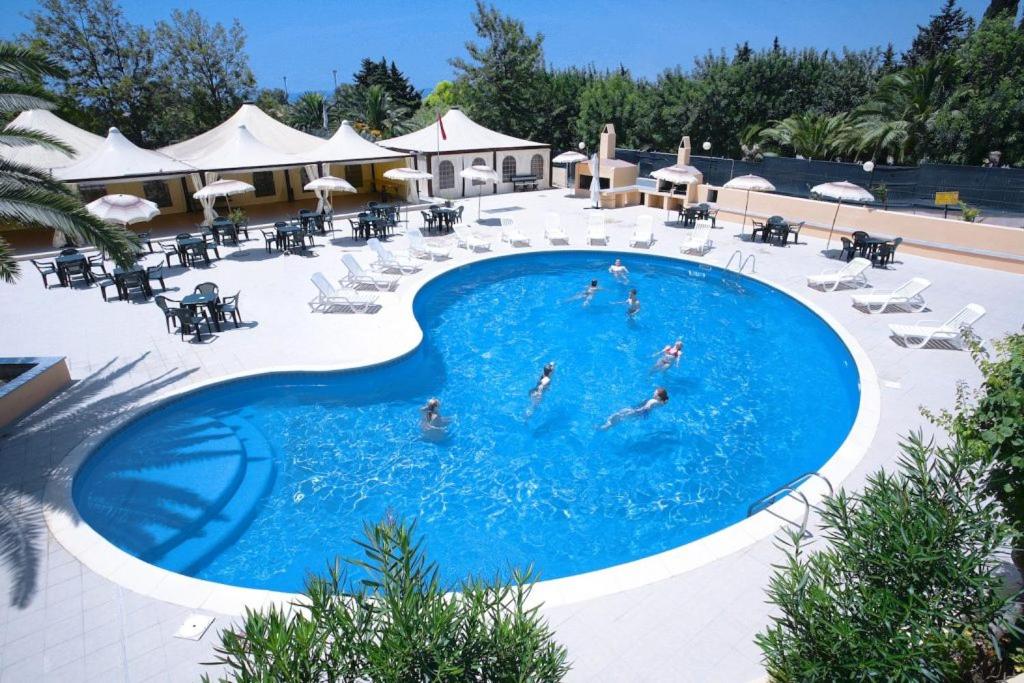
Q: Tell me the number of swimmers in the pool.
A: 7